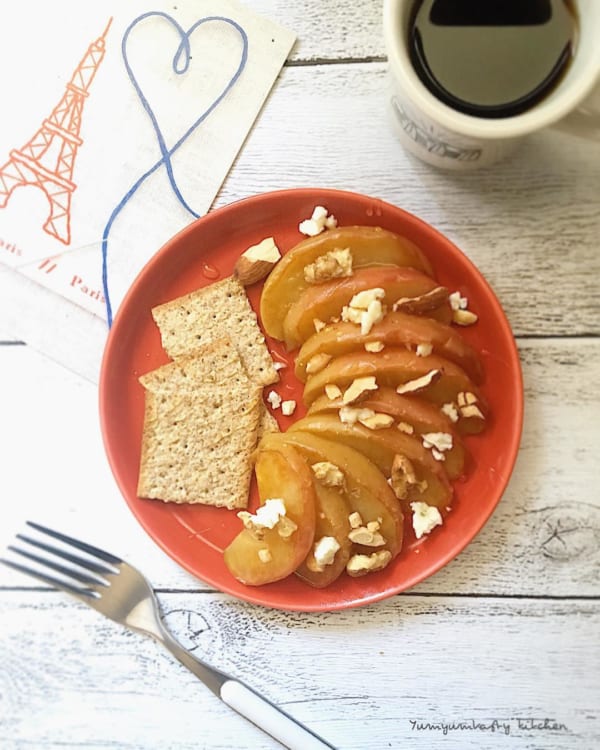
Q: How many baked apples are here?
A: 9